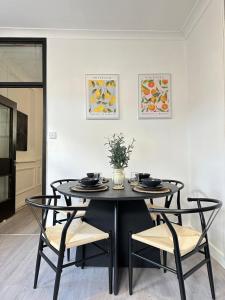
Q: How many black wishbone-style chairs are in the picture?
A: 4